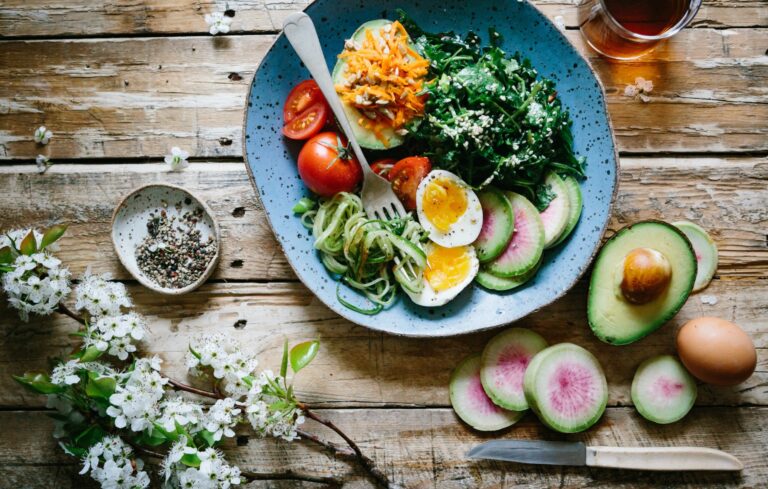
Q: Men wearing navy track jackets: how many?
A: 0